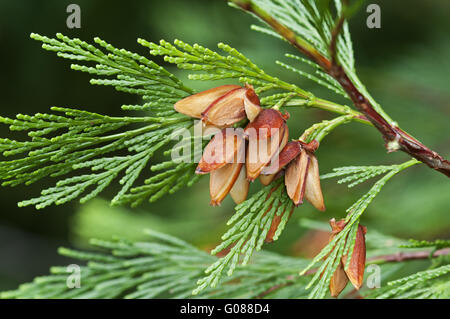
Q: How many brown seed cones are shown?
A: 5